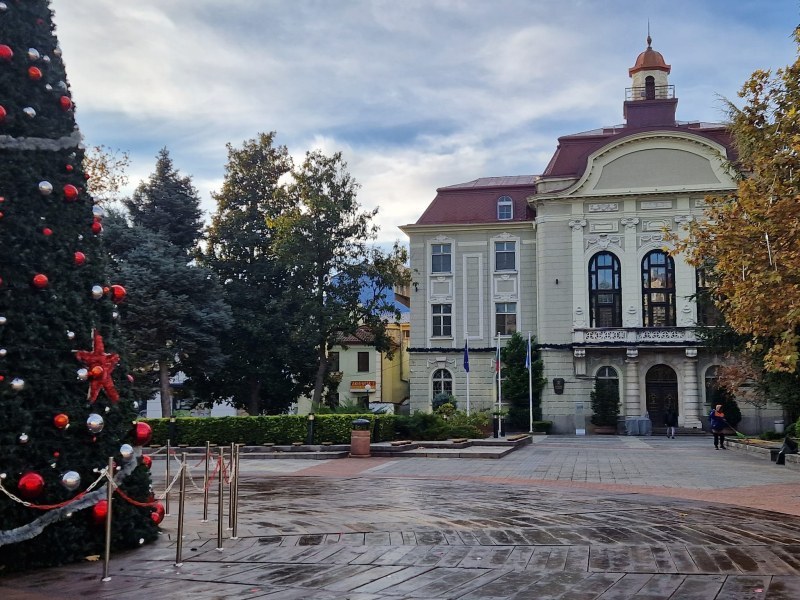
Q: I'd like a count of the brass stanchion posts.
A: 7